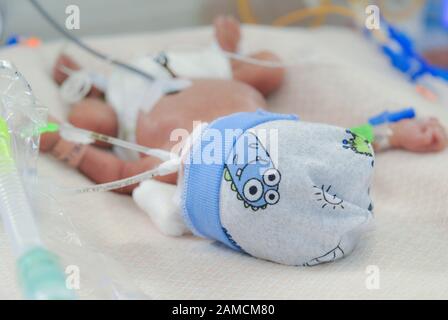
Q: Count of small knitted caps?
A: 1